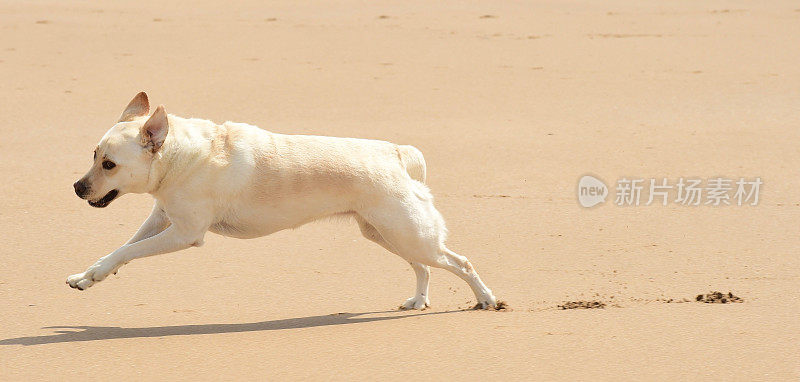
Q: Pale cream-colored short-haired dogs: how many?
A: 1